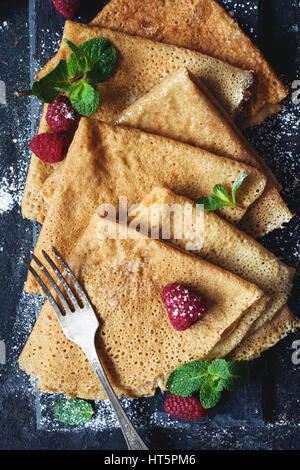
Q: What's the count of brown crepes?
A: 6